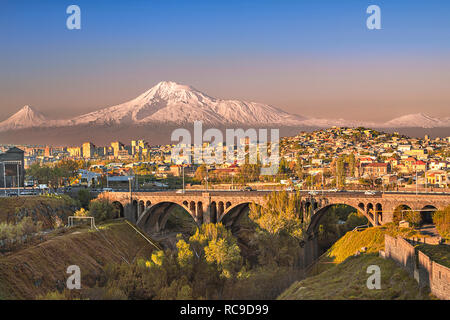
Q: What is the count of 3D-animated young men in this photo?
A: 0